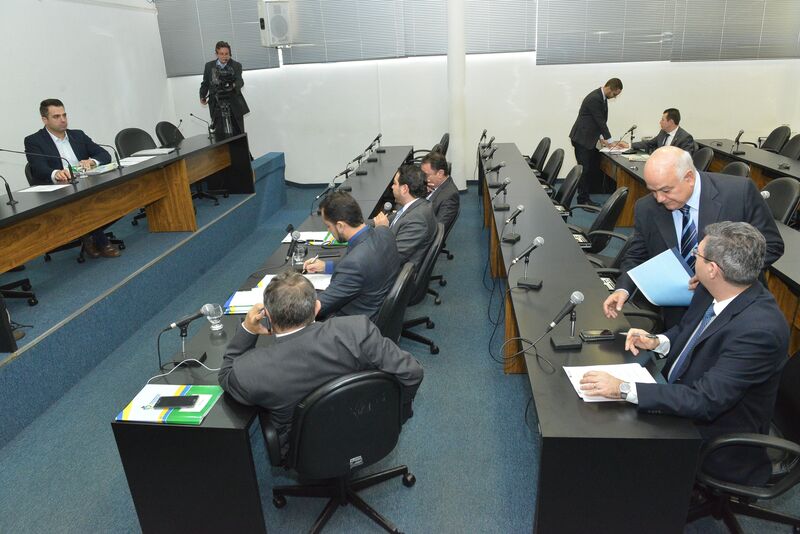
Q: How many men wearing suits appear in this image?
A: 10